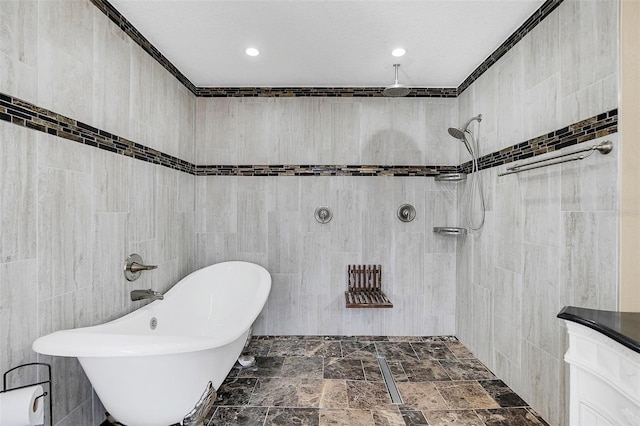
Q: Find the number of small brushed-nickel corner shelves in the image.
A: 2